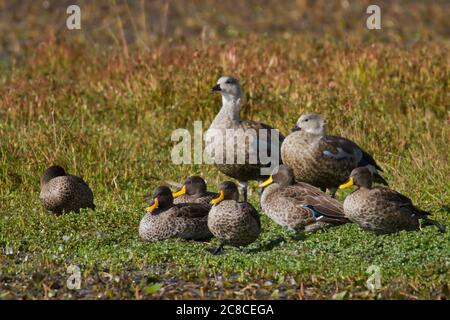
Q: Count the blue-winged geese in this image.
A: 2